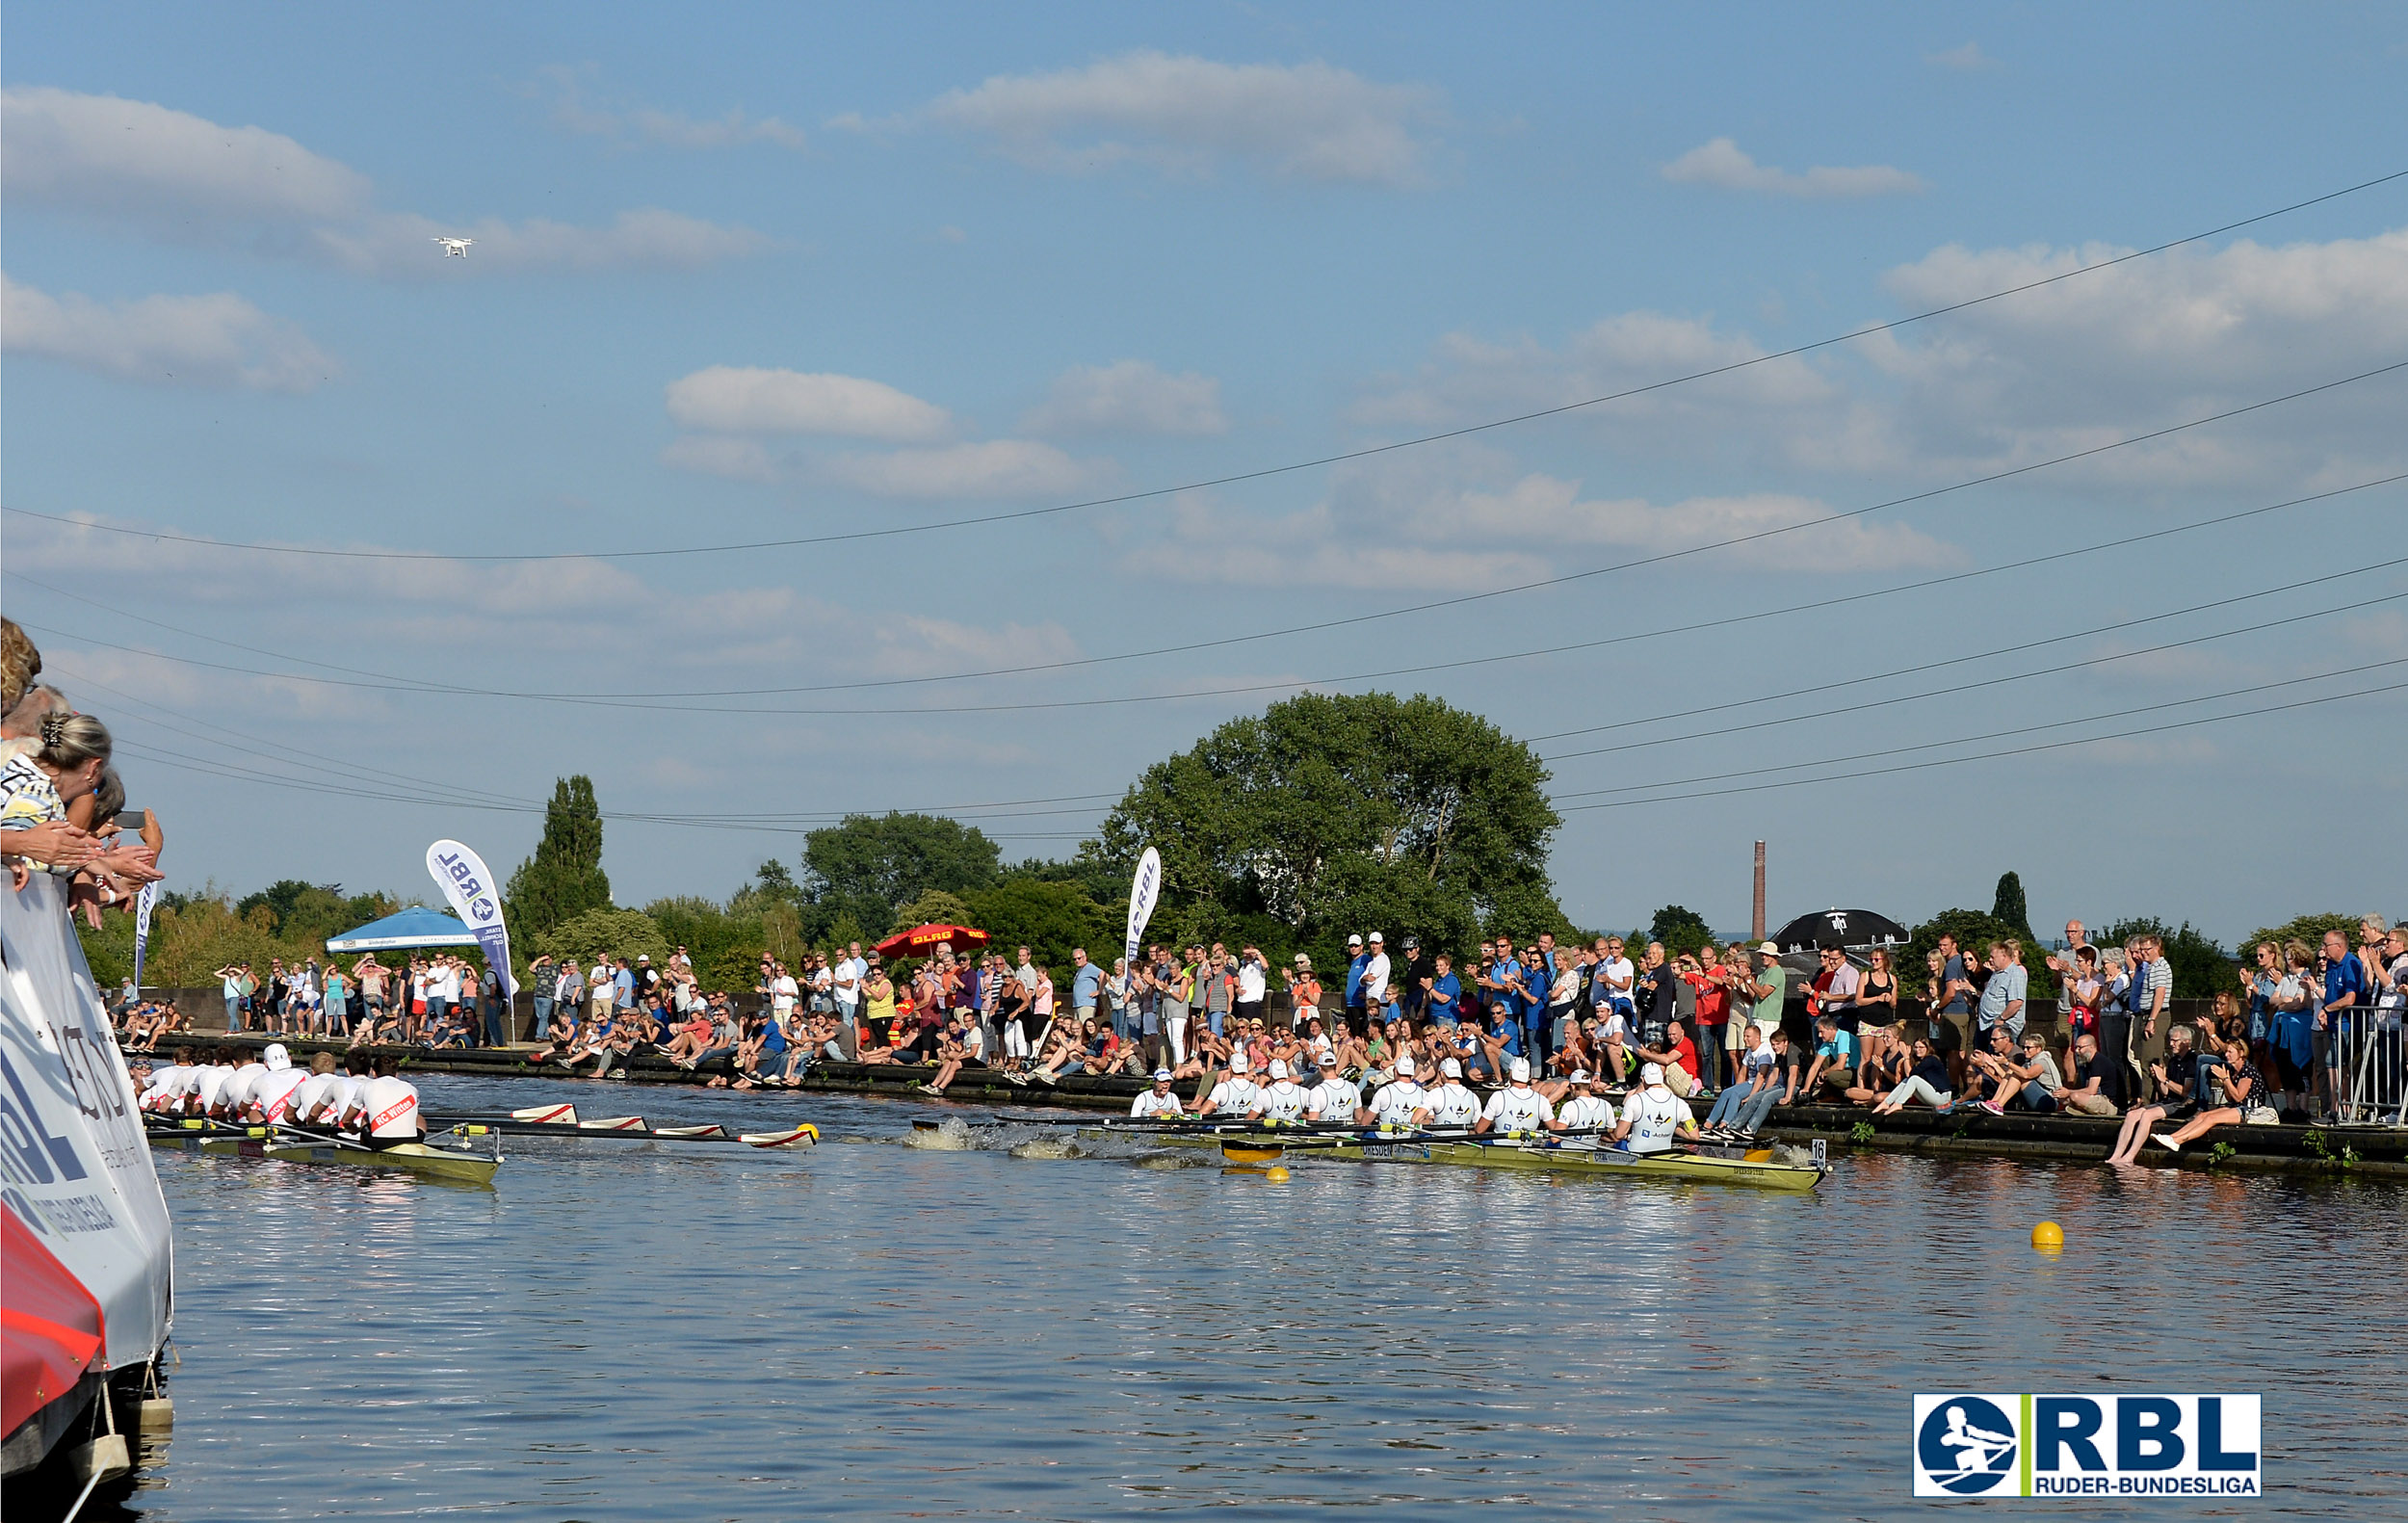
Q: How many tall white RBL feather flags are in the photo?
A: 3